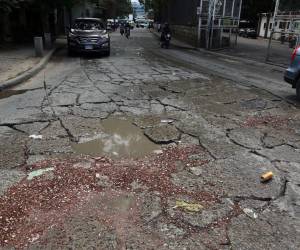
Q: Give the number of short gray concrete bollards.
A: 2